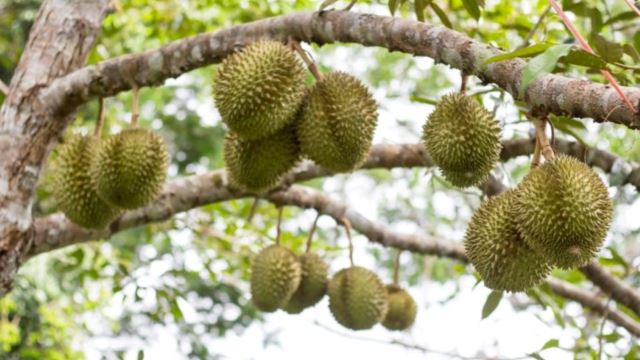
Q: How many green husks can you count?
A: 12